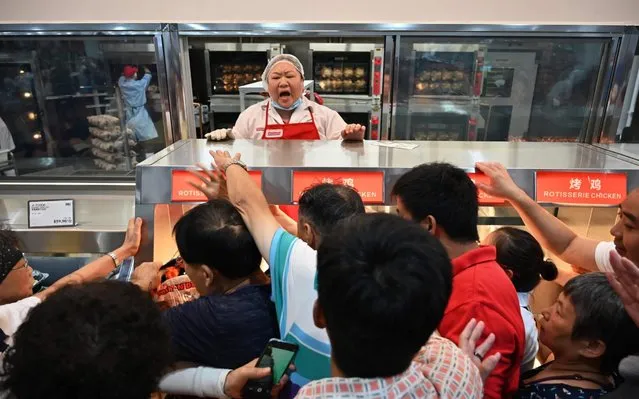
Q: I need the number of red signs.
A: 4